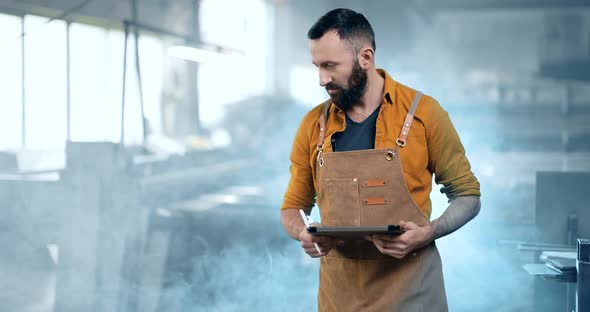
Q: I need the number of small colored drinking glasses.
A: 0